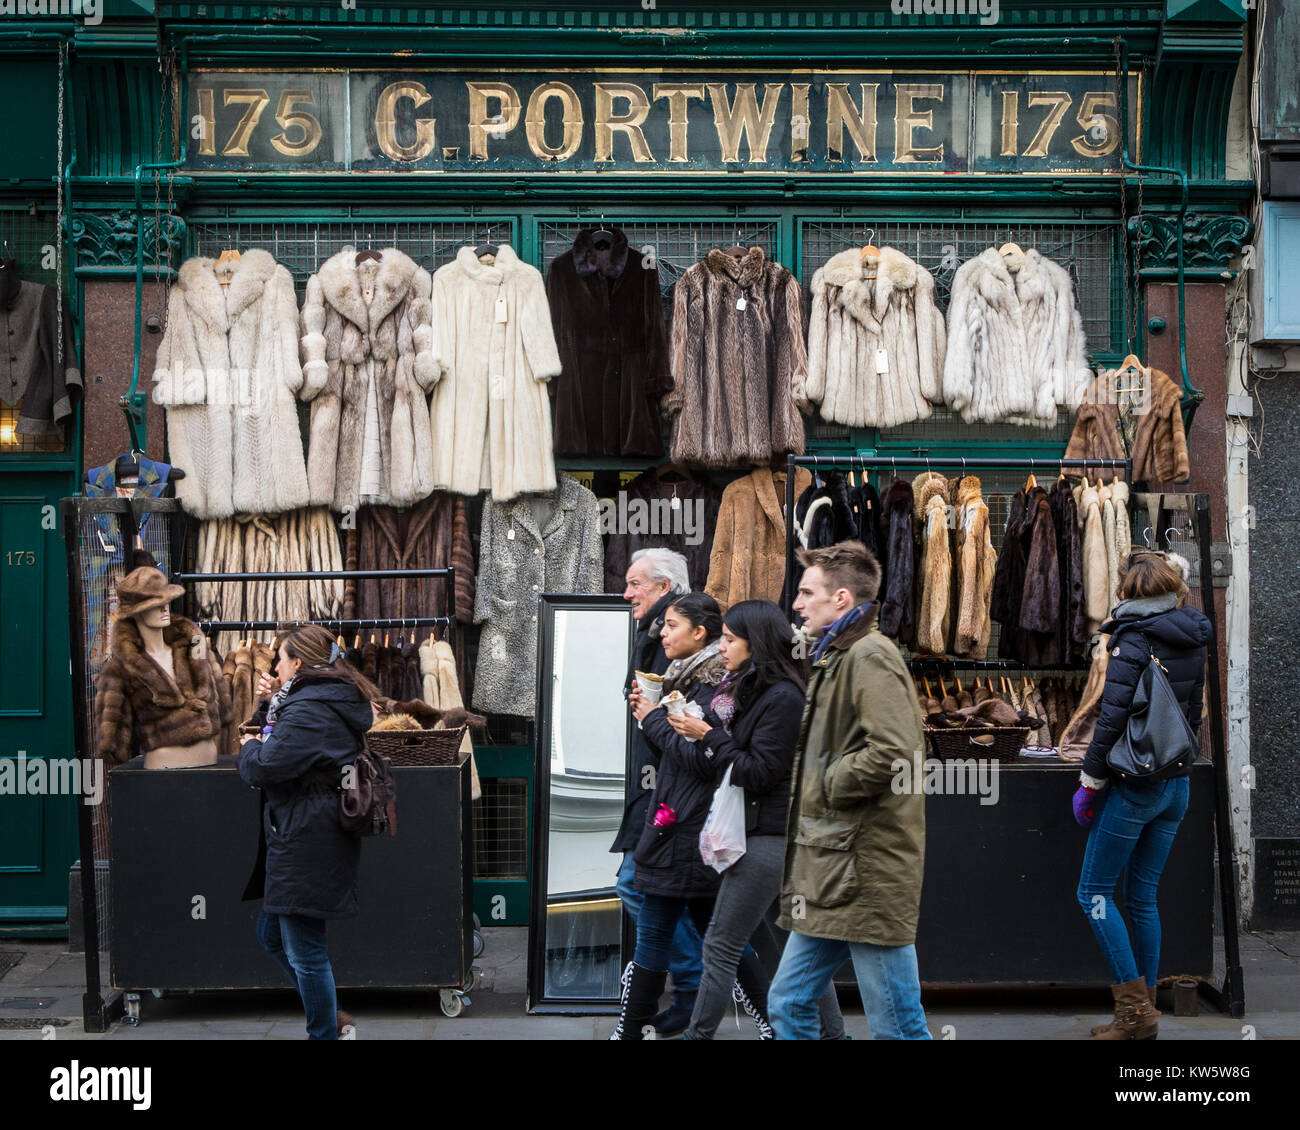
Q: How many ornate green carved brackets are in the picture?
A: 2